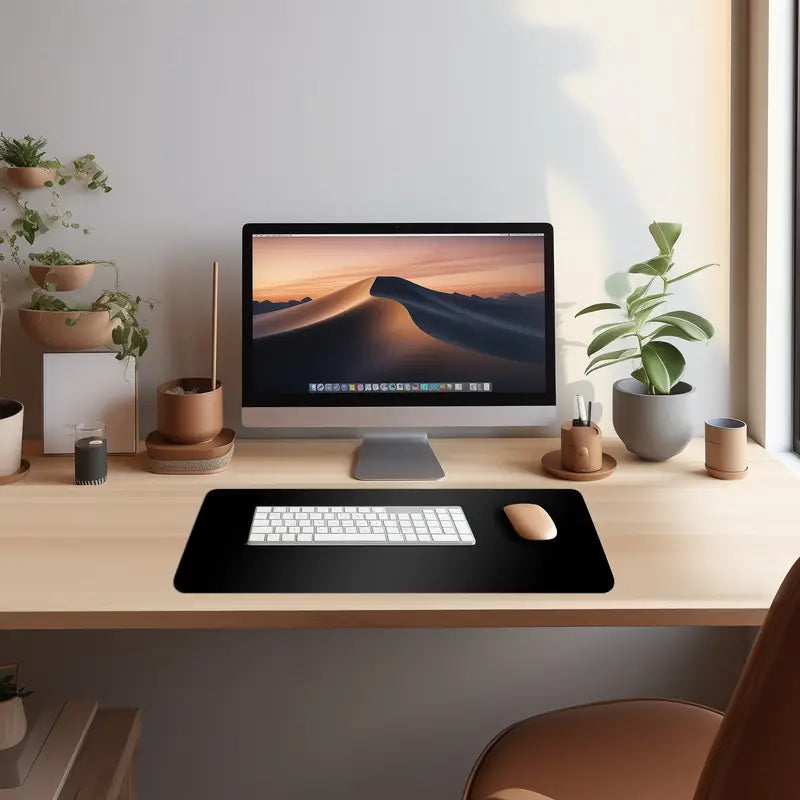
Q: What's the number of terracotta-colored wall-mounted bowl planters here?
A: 3